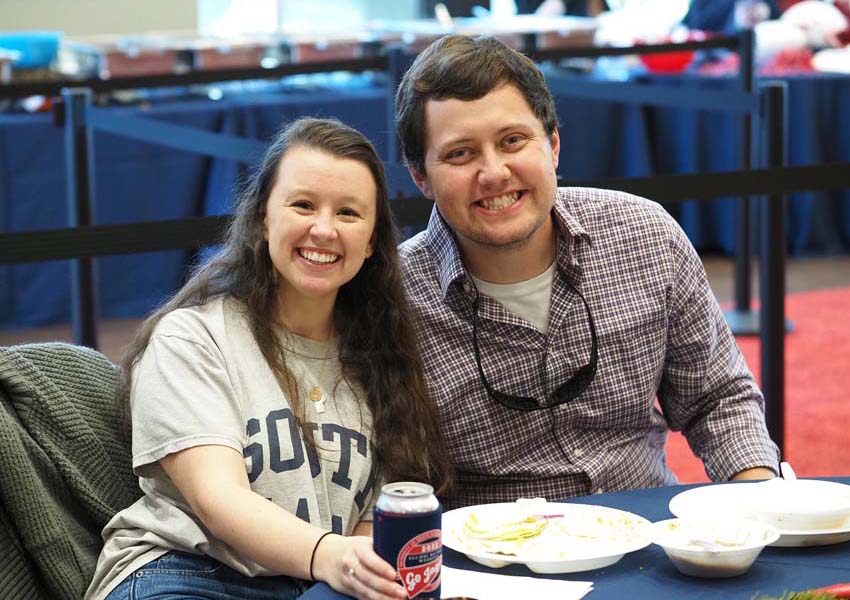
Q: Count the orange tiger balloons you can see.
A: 0